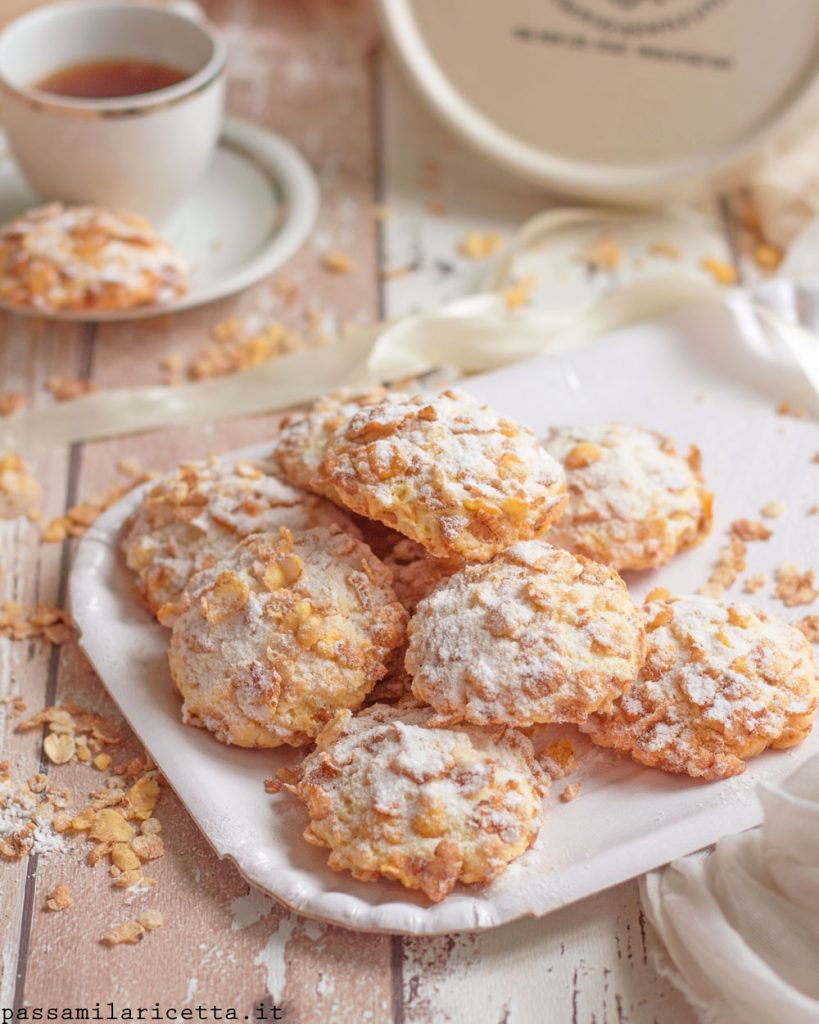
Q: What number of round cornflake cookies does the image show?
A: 10